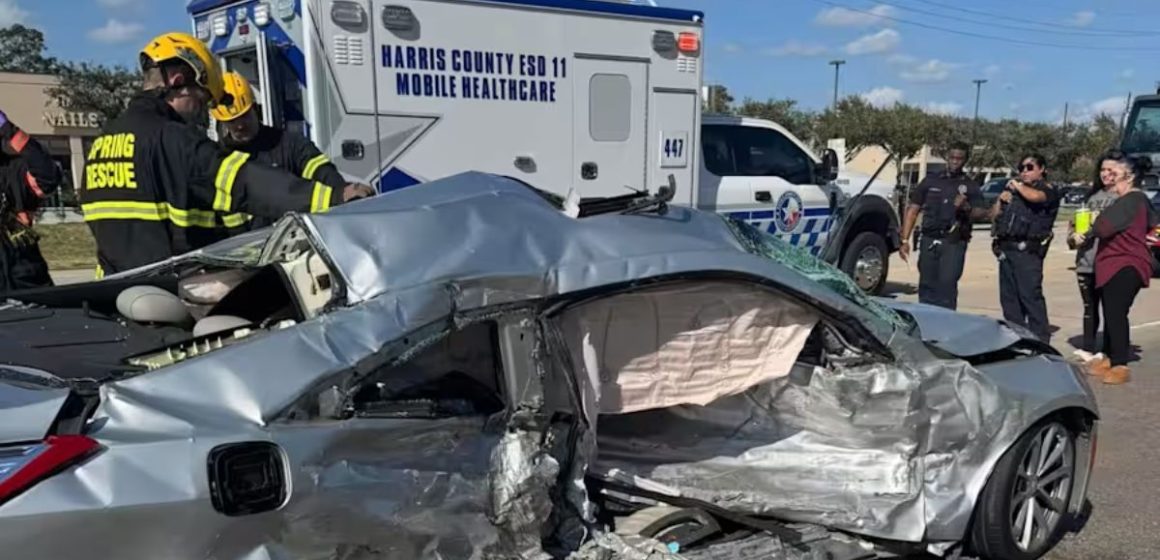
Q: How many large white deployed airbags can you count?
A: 1